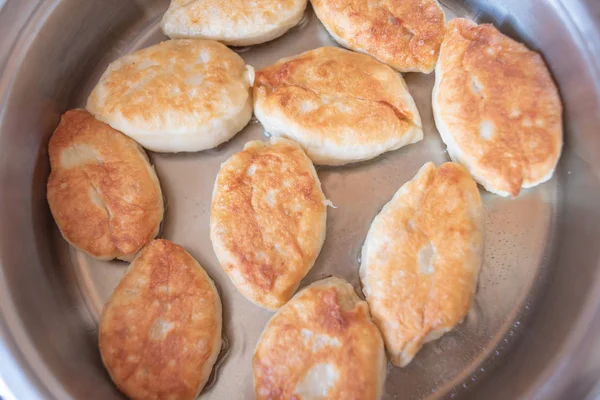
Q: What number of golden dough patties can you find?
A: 10